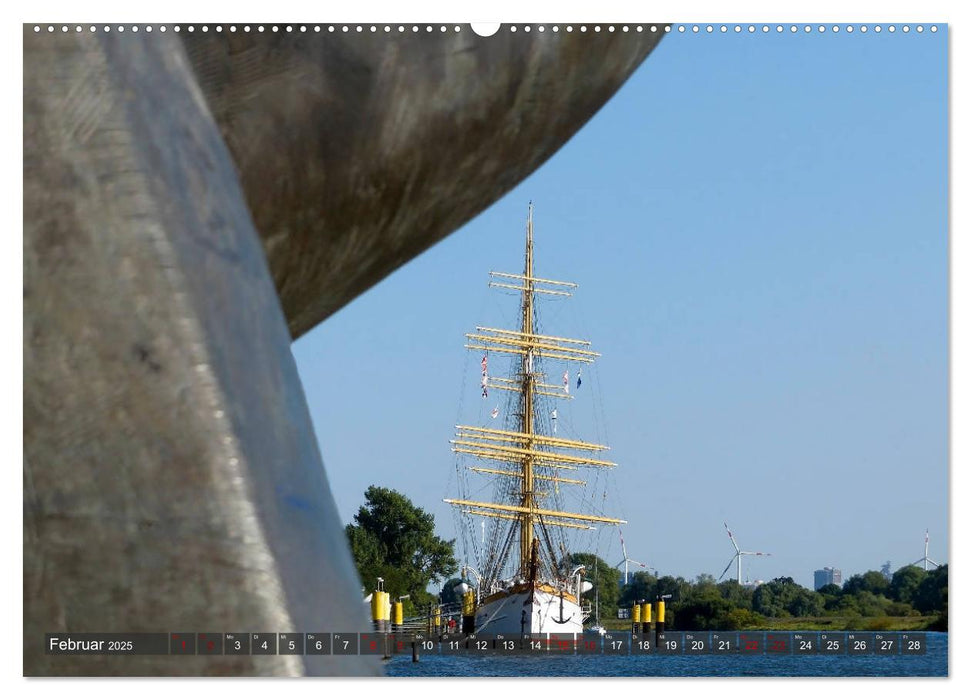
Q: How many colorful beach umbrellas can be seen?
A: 0